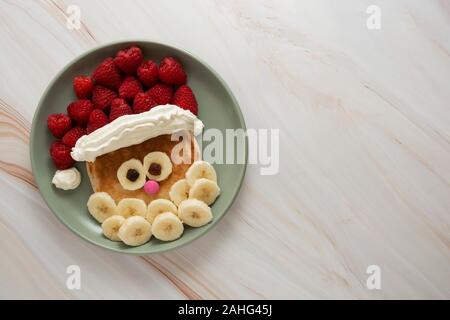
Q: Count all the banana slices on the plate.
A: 12